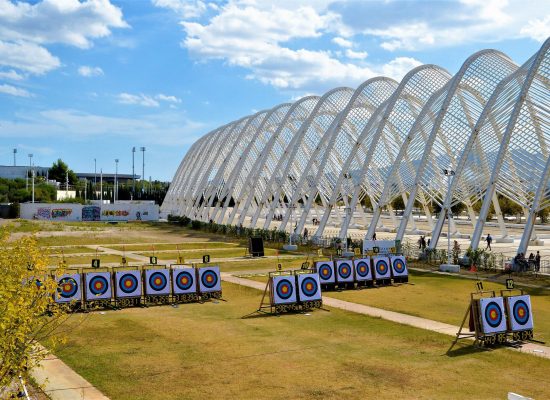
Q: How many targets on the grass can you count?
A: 15